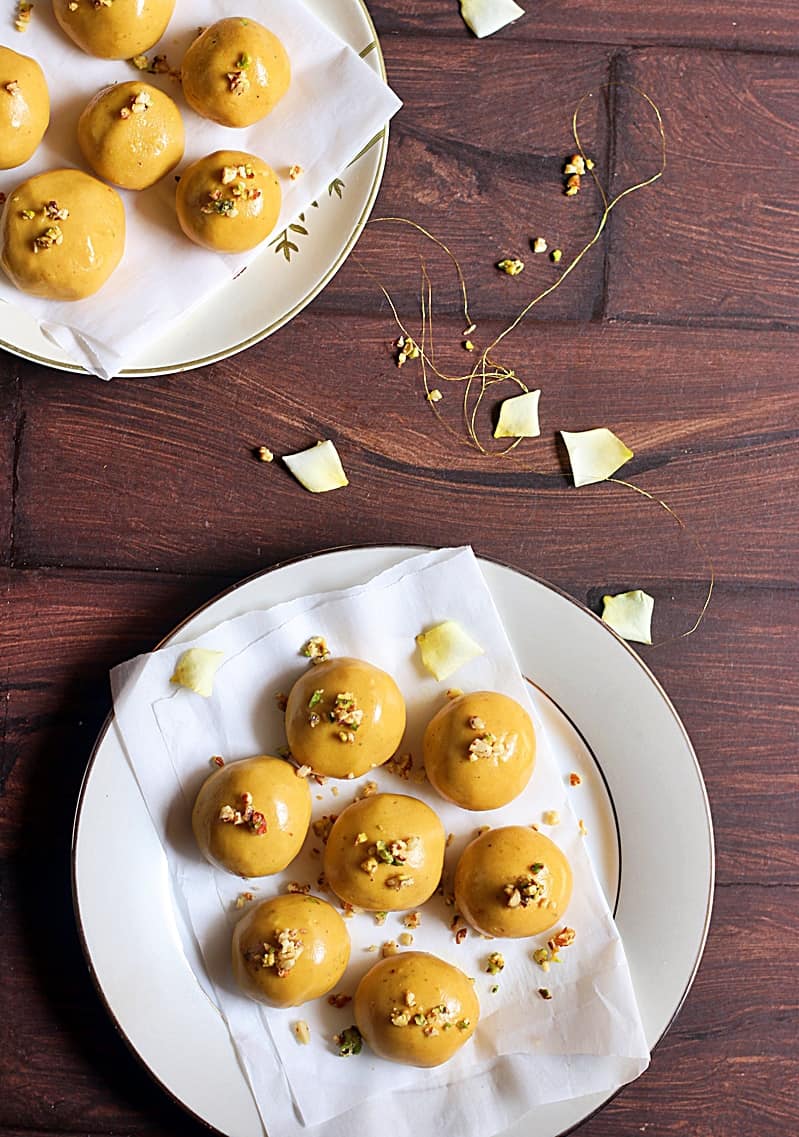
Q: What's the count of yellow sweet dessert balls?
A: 13